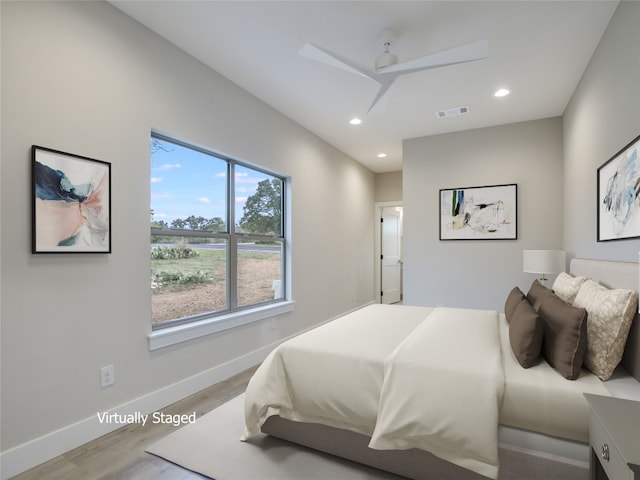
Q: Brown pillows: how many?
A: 4